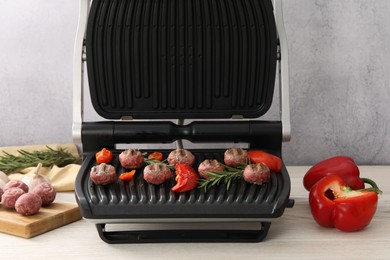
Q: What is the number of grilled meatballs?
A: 7